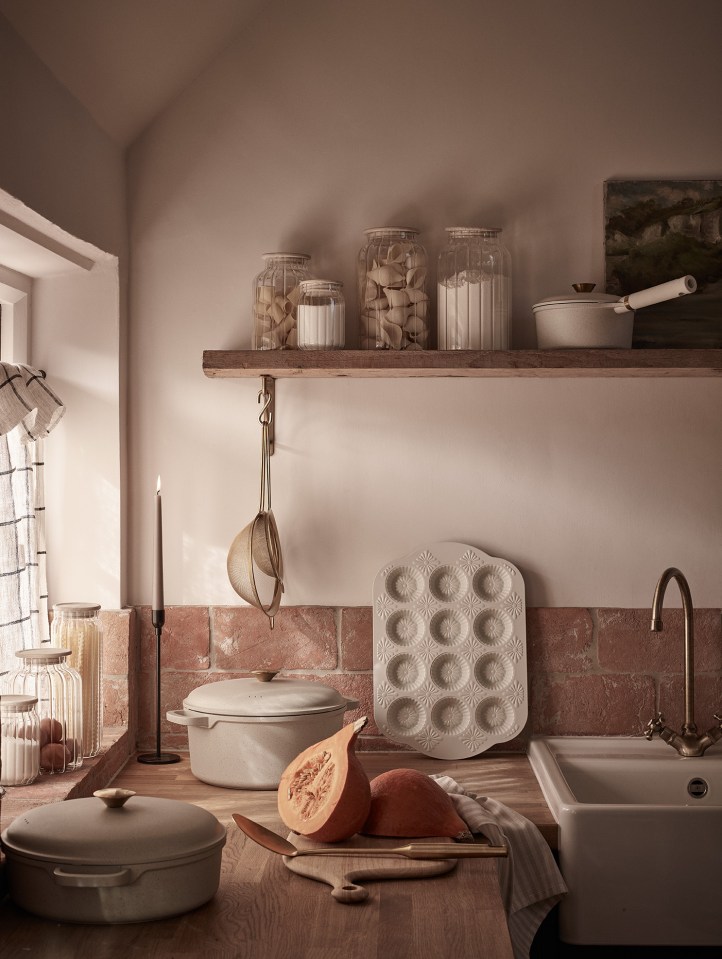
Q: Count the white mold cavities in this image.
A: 12